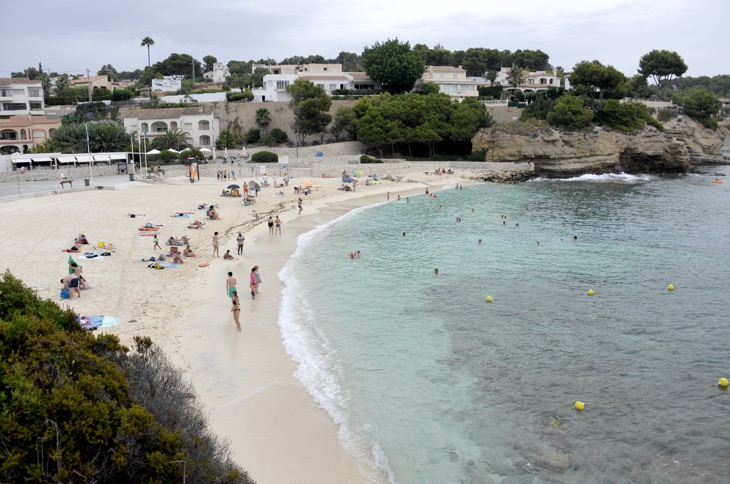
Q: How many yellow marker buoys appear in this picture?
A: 5